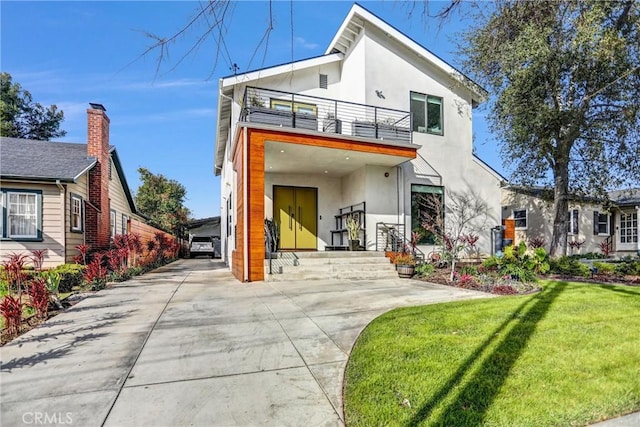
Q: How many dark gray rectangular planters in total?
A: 2